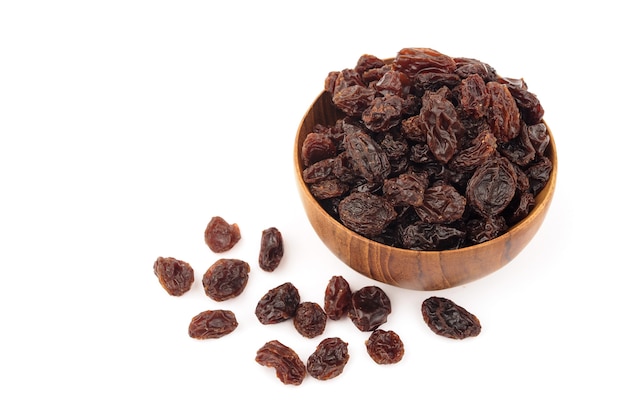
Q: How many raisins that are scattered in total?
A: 13